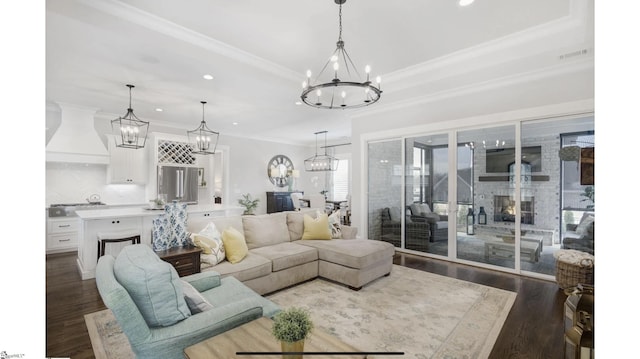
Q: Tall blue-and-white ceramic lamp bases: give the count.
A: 2